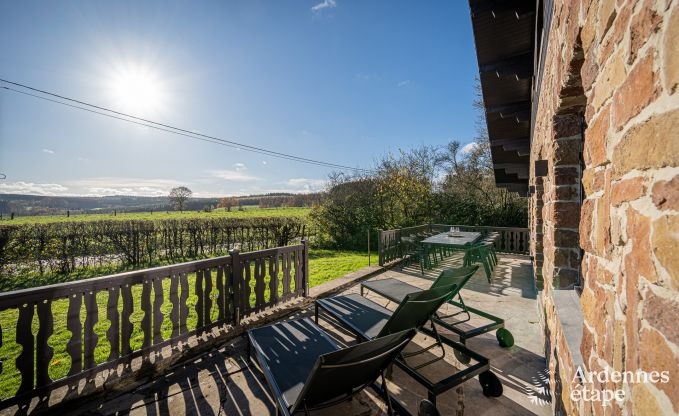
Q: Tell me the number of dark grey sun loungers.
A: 3